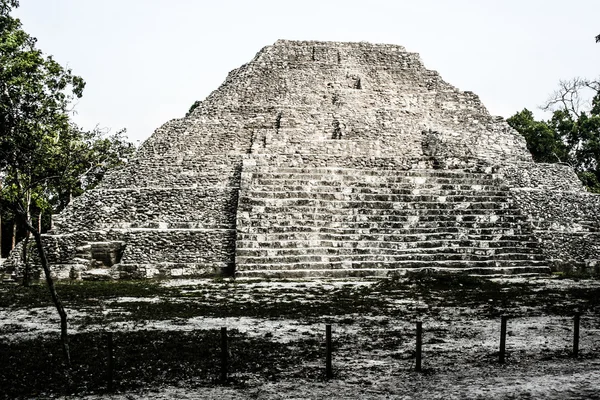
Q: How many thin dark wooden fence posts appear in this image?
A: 6